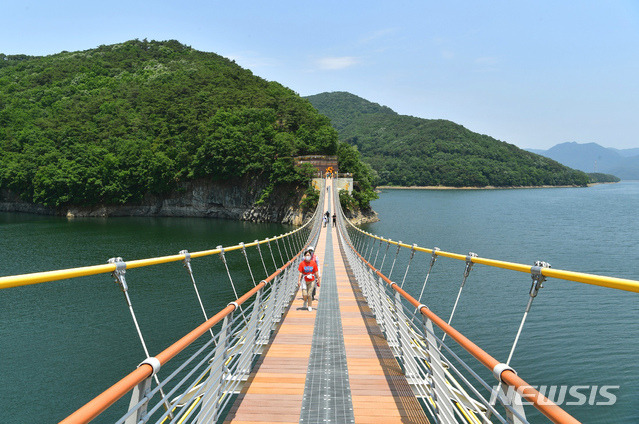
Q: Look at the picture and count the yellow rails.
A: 2